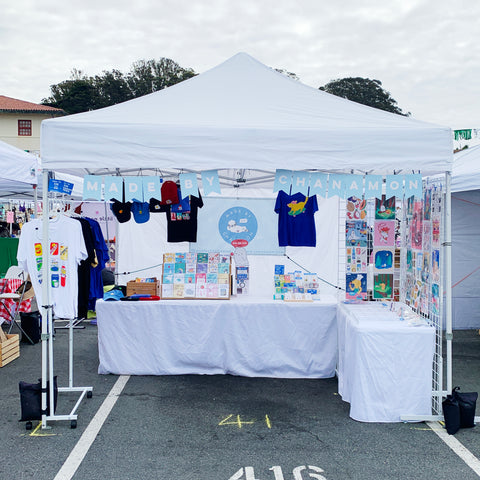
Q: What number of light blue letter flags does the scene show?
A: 14